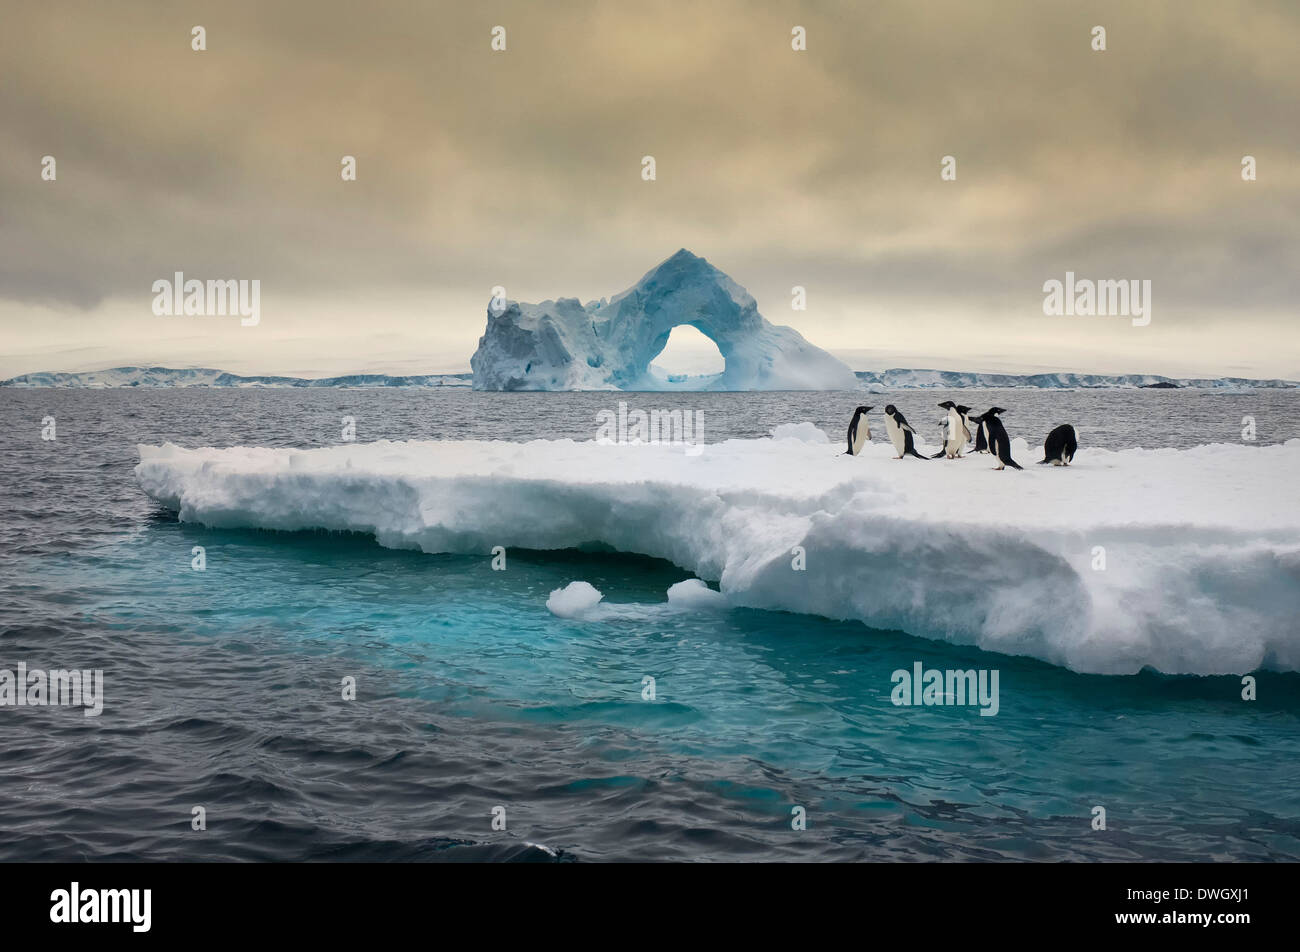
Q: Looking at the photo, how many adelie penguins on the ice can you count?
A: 7